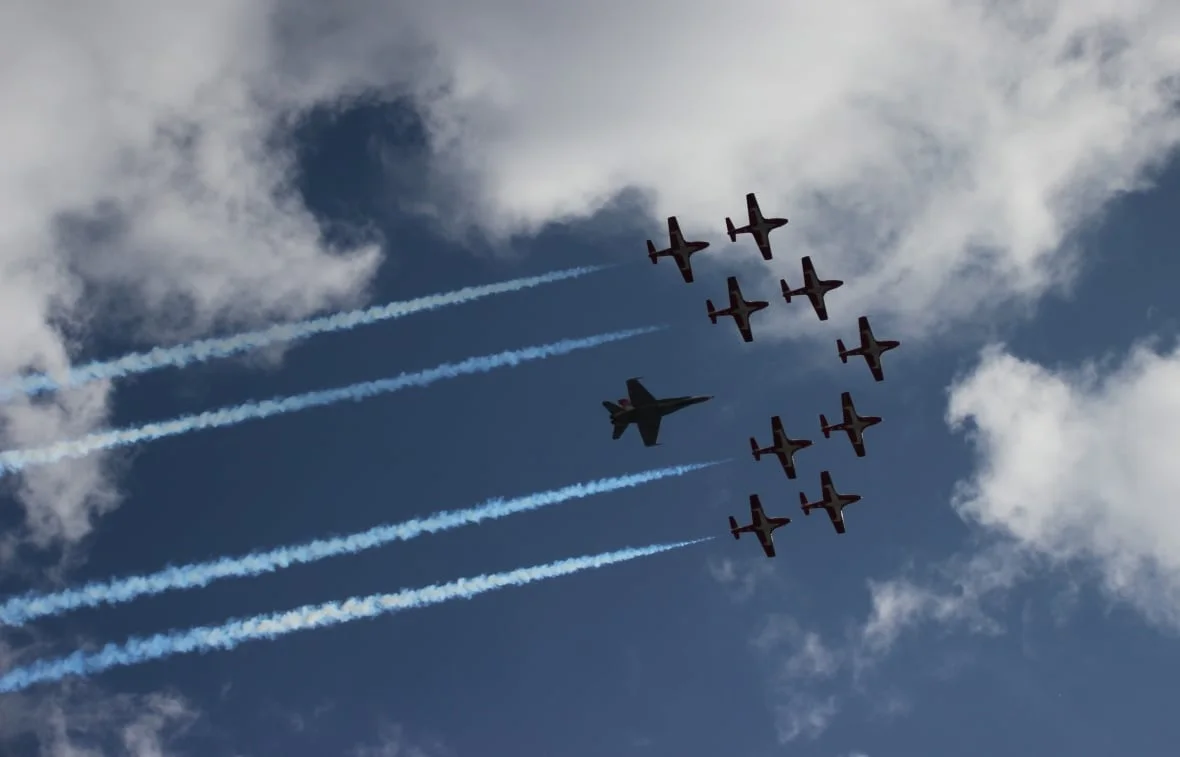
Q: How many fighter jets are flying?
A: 10